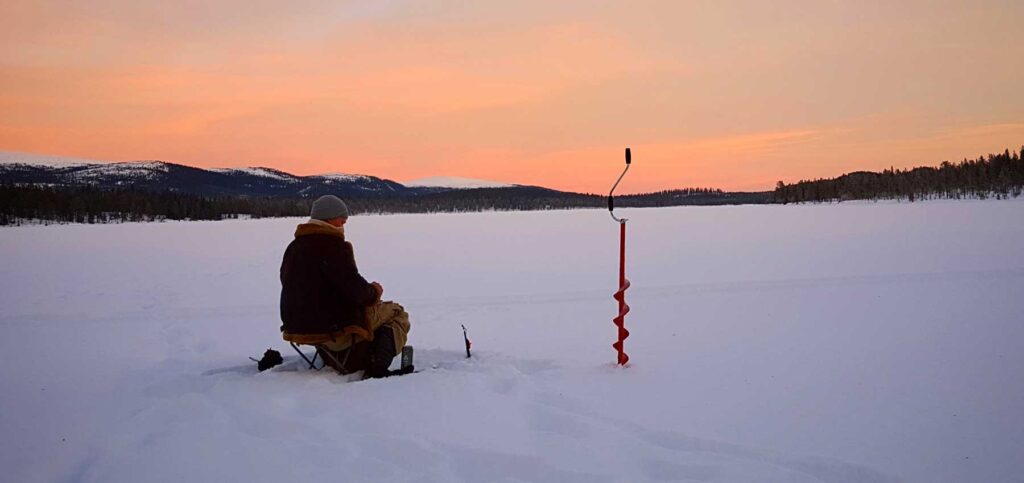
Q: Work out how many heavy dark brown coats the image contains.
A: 1